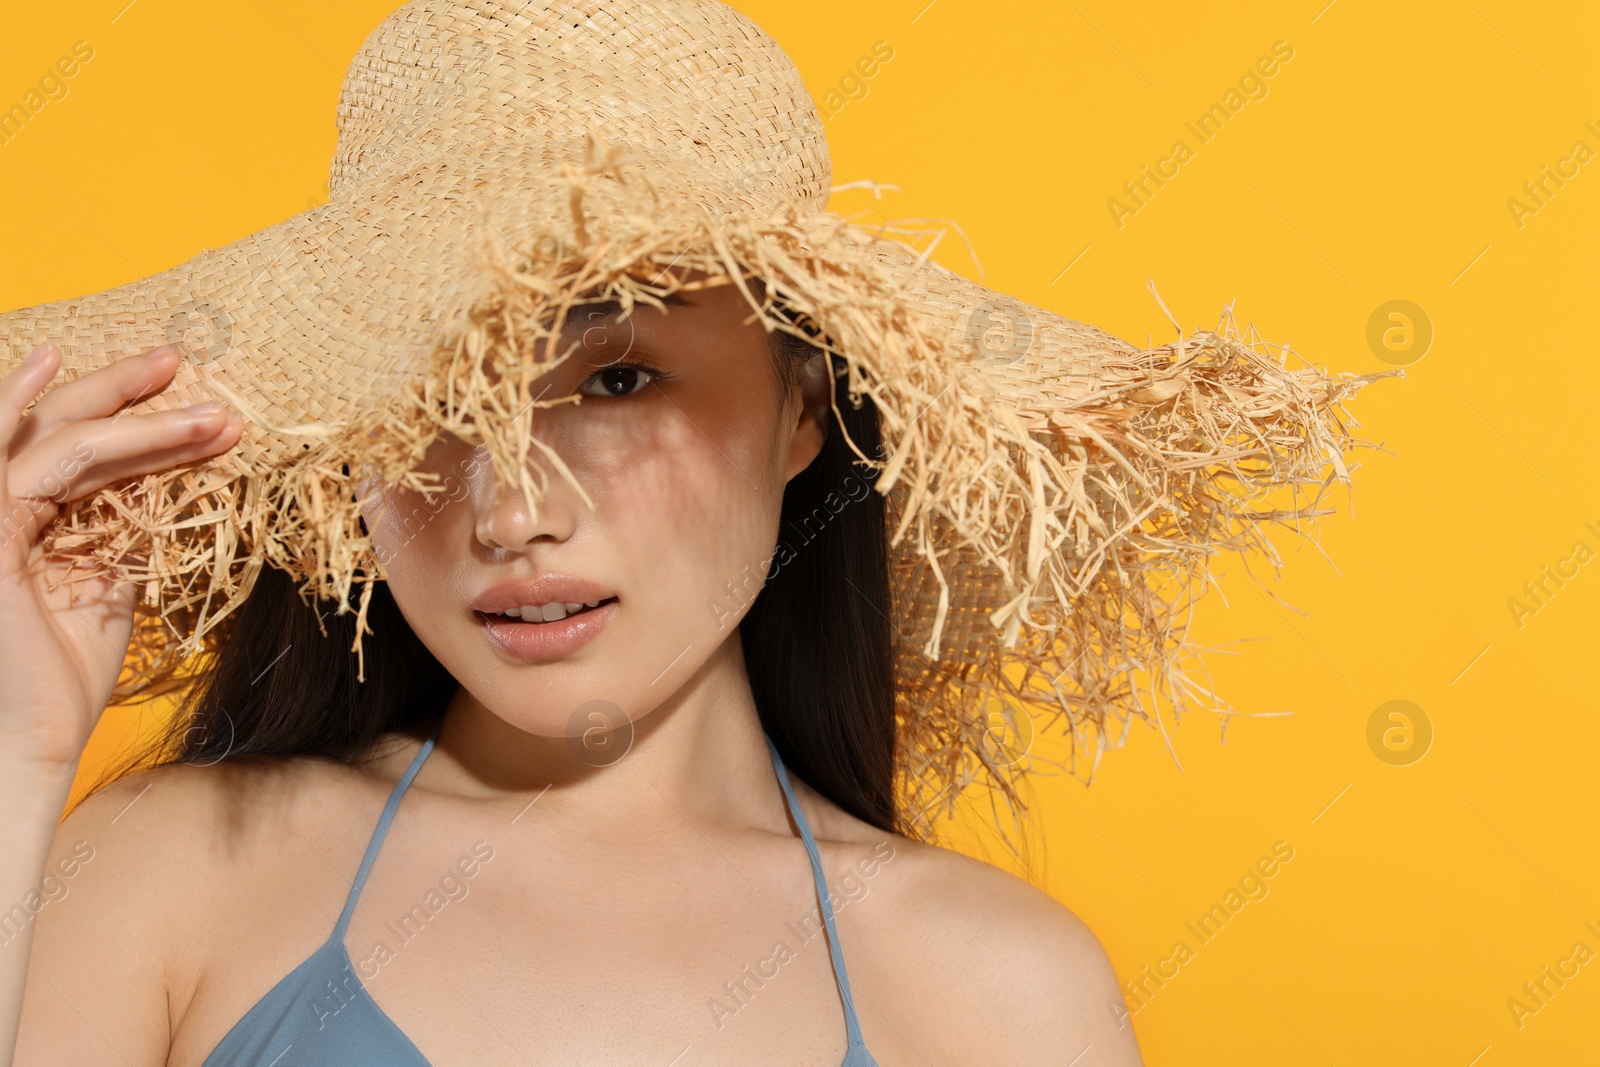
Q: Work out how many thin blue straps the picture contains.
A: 2